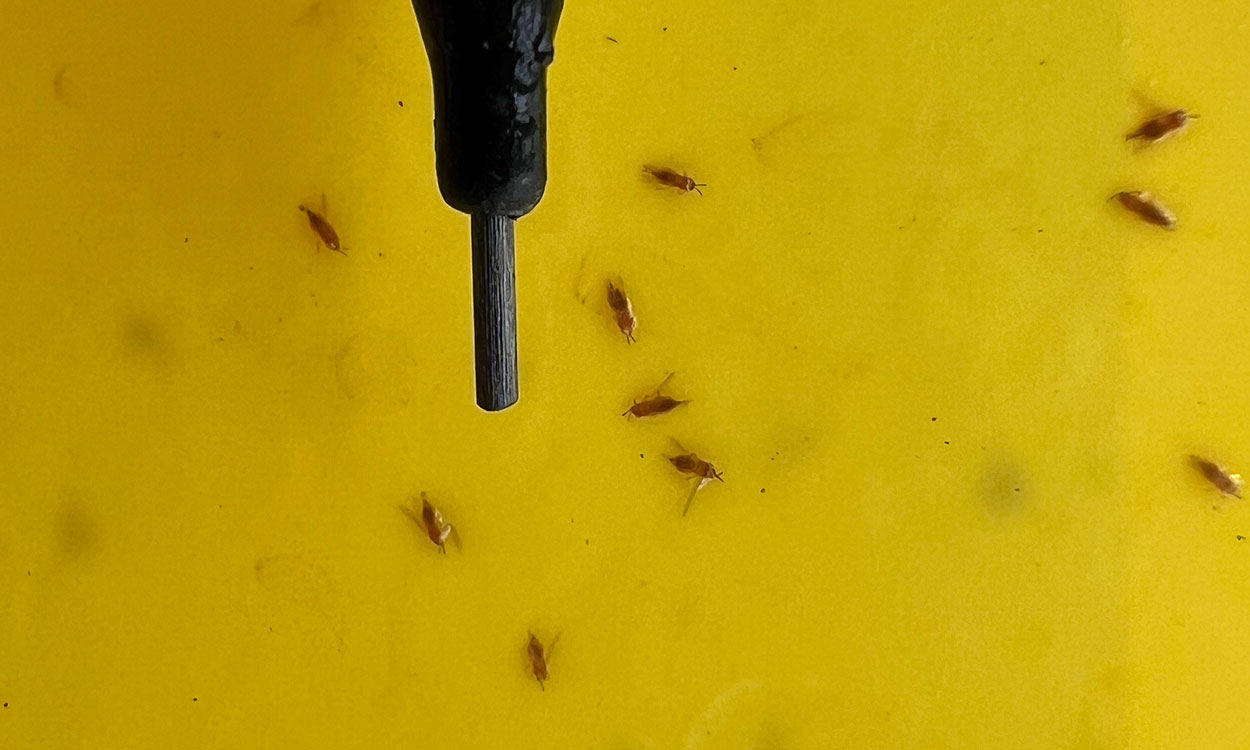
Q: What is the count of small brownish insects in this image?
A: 10